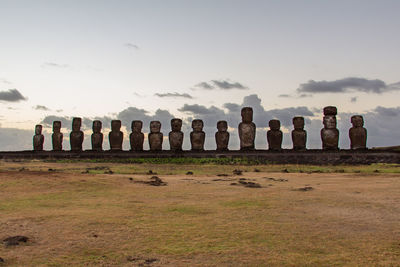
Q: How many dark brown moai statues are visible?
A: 15